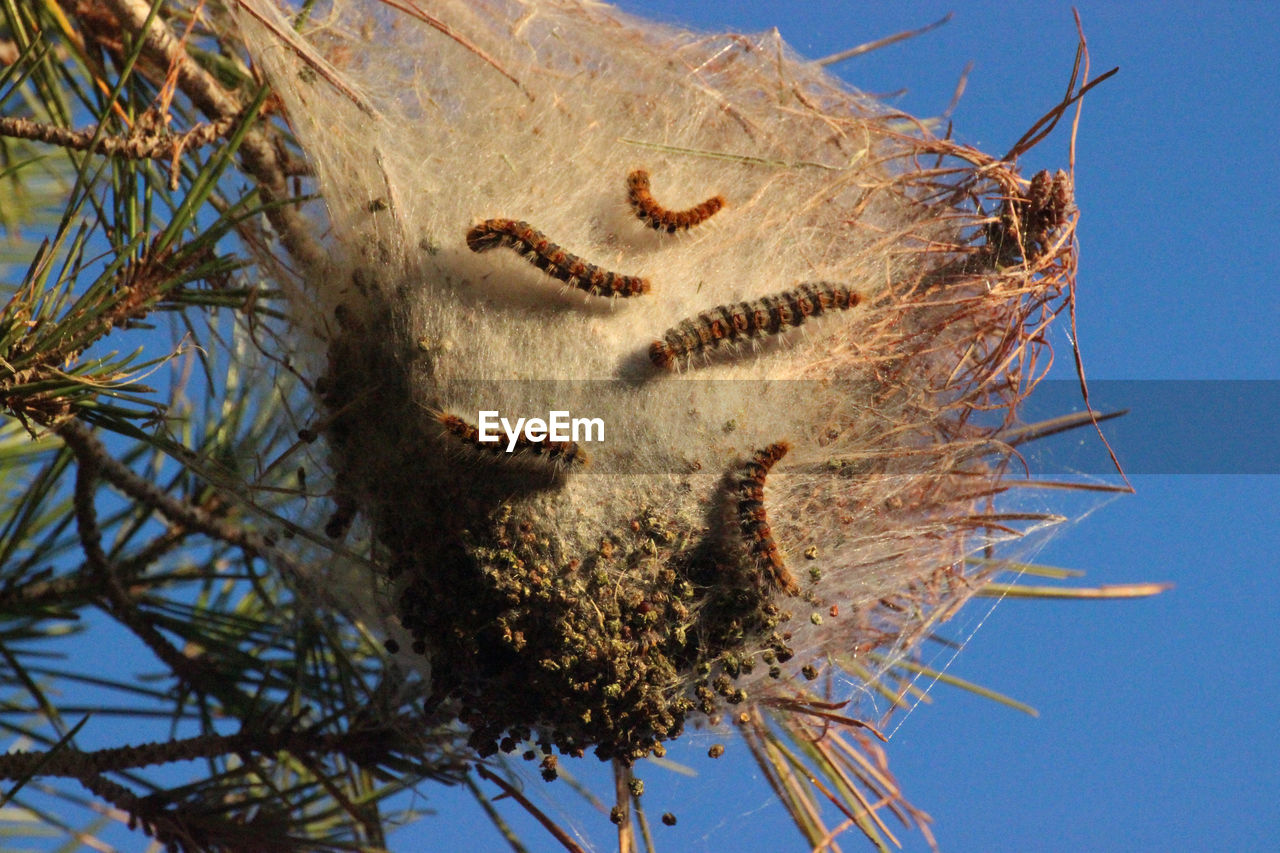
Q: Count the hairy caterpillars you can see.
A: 5